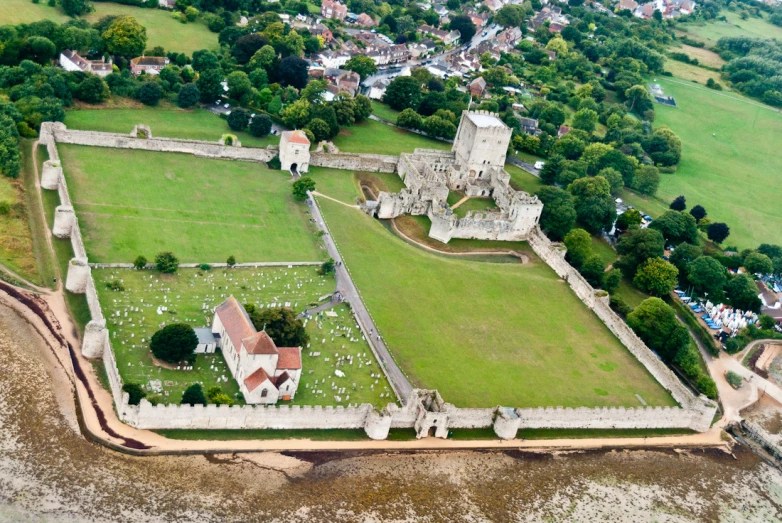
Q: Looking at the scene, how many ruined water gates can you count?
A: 1